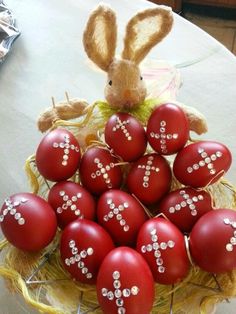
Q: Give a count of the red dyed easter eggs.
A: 14